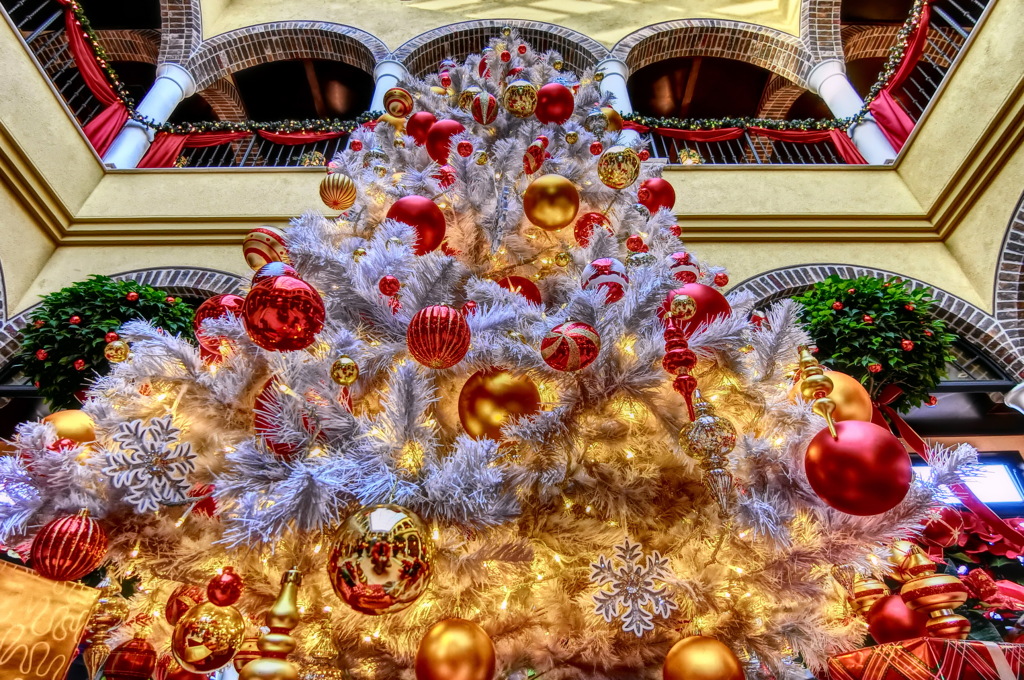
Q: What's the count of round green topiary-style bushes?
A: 2